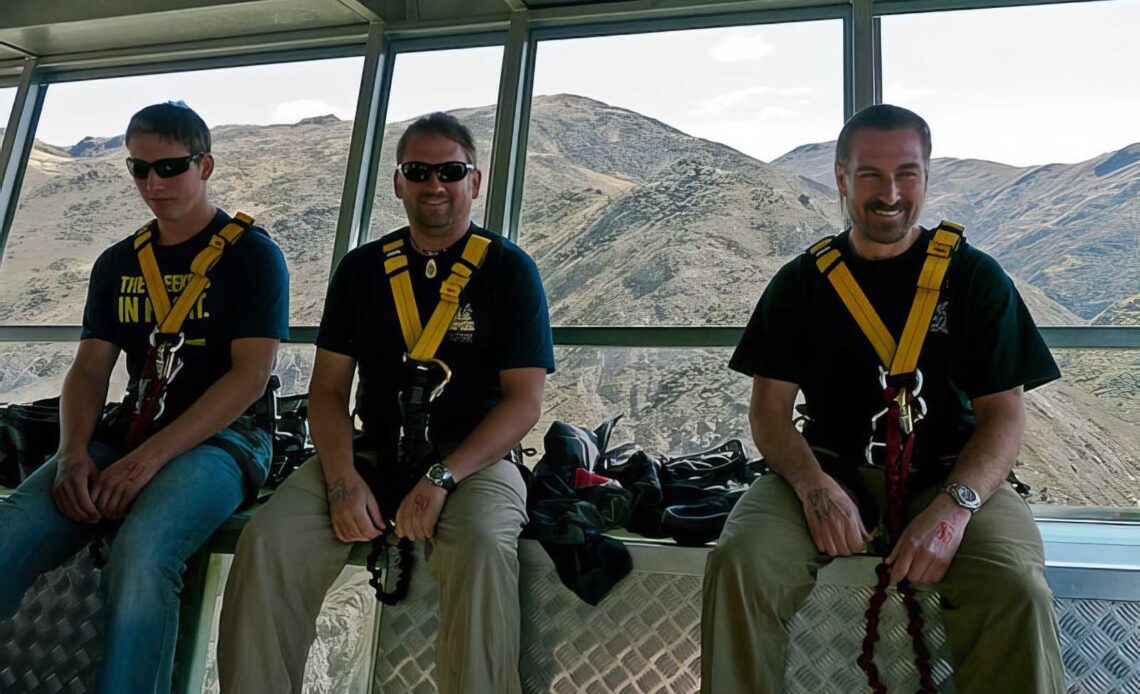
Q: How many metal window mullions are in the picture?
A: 4